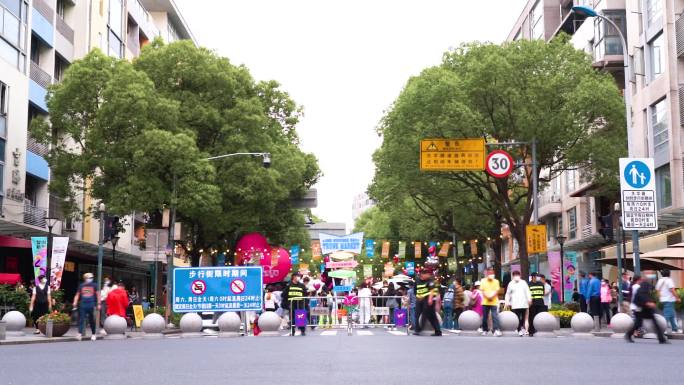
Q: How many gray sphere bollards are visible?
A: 13